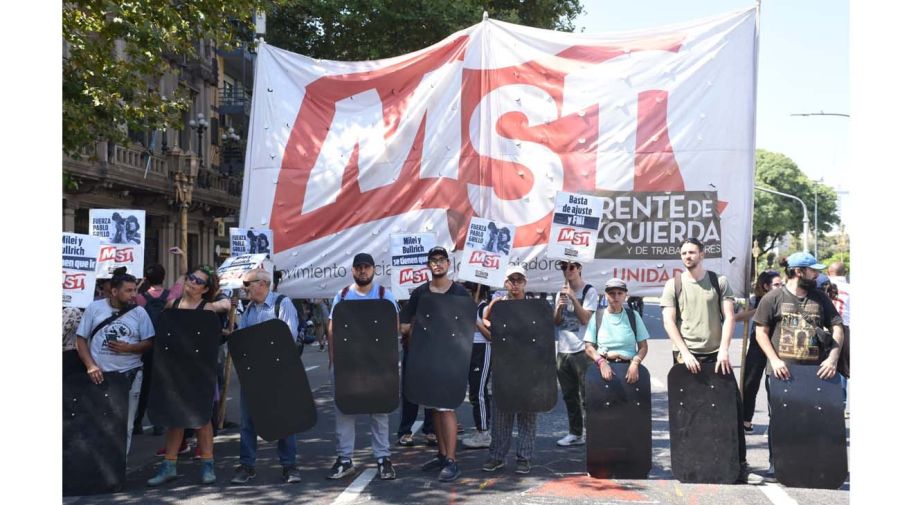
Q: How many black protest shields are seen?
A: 9